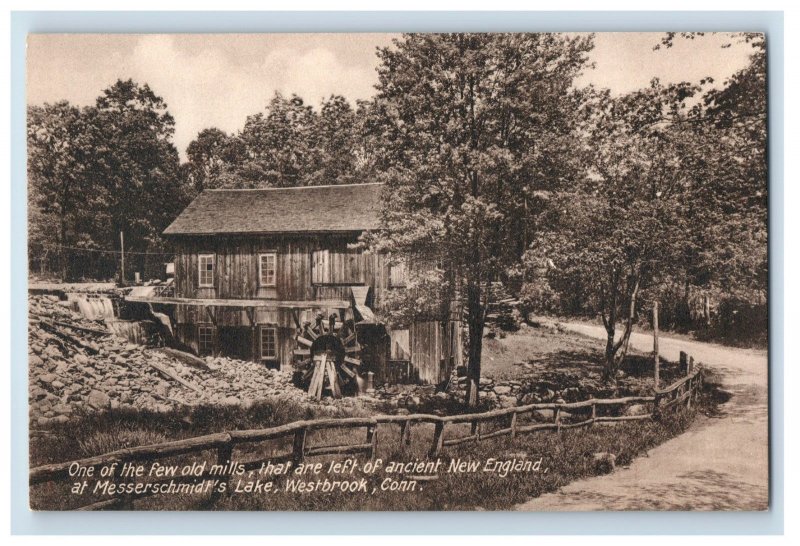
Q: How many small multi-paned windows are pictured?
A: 4